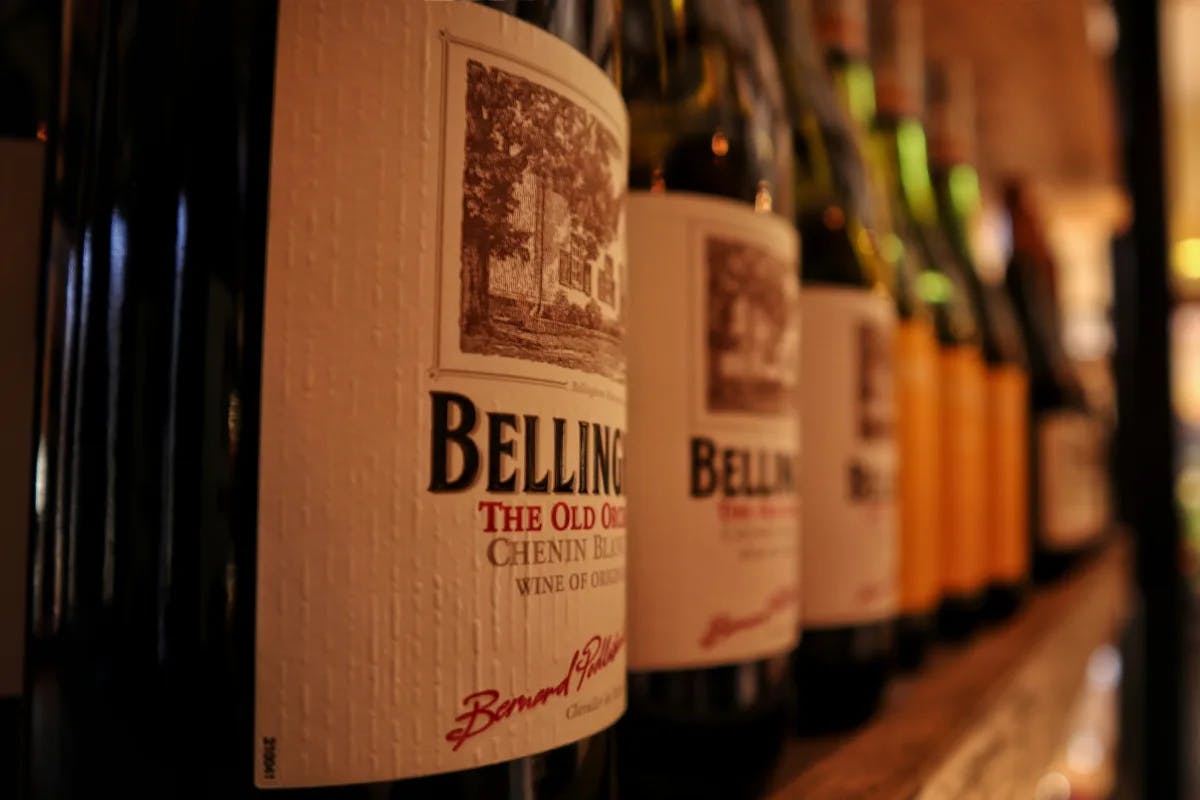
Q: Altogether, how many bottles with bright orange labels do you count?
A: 3